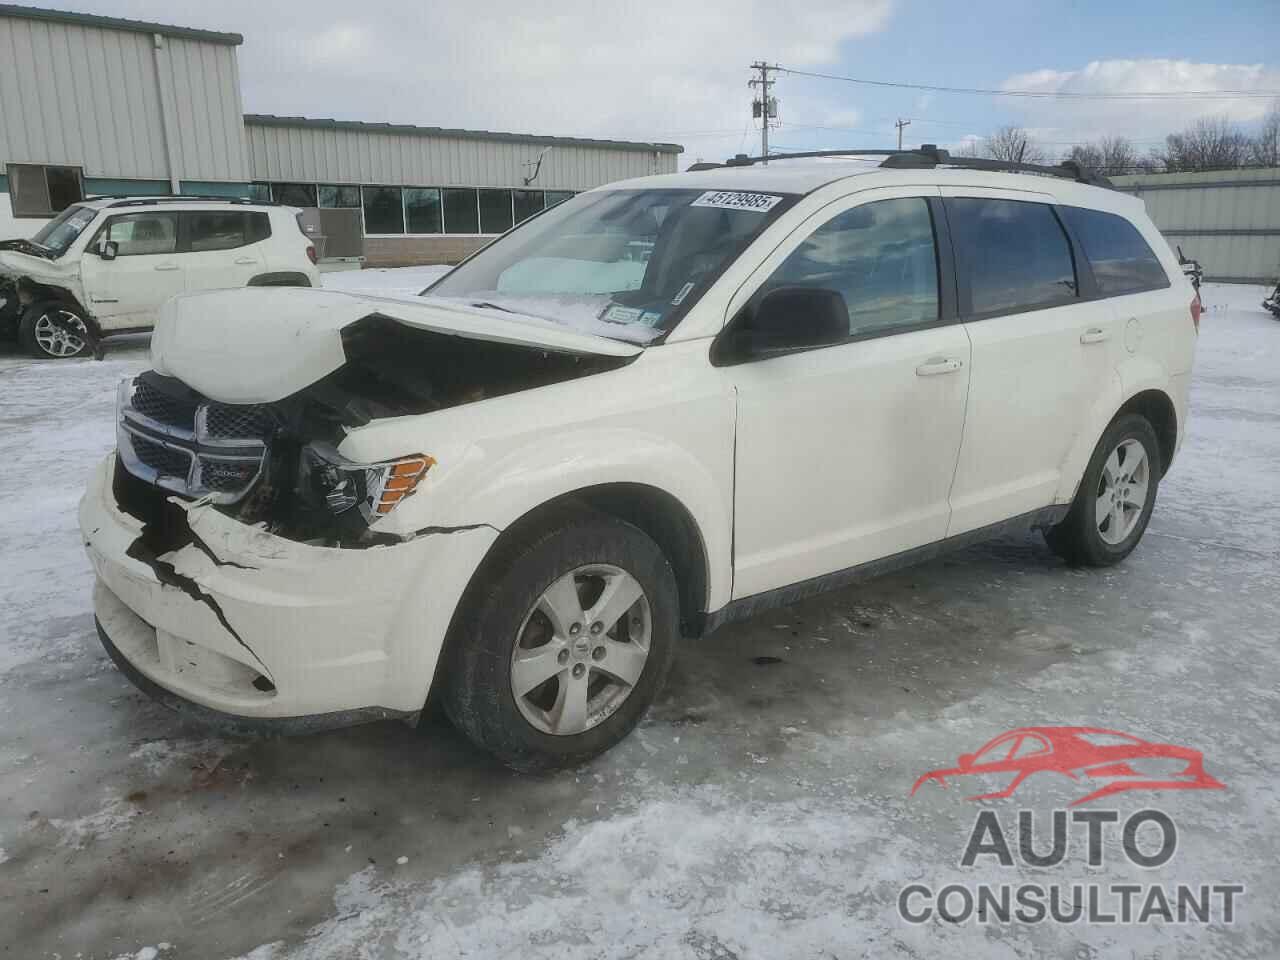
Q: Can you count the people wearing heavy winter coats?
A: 0